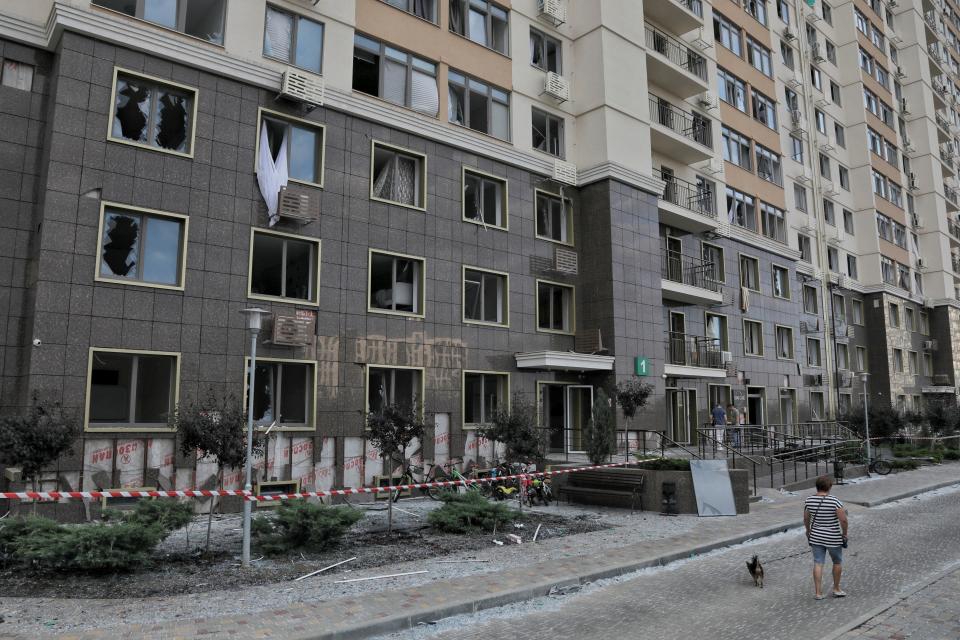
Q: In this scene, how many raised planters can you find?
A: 1